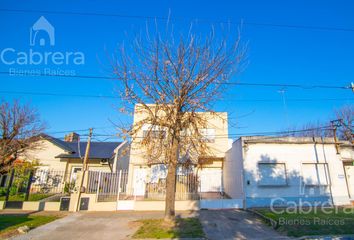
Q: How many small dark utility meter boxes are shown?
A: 2